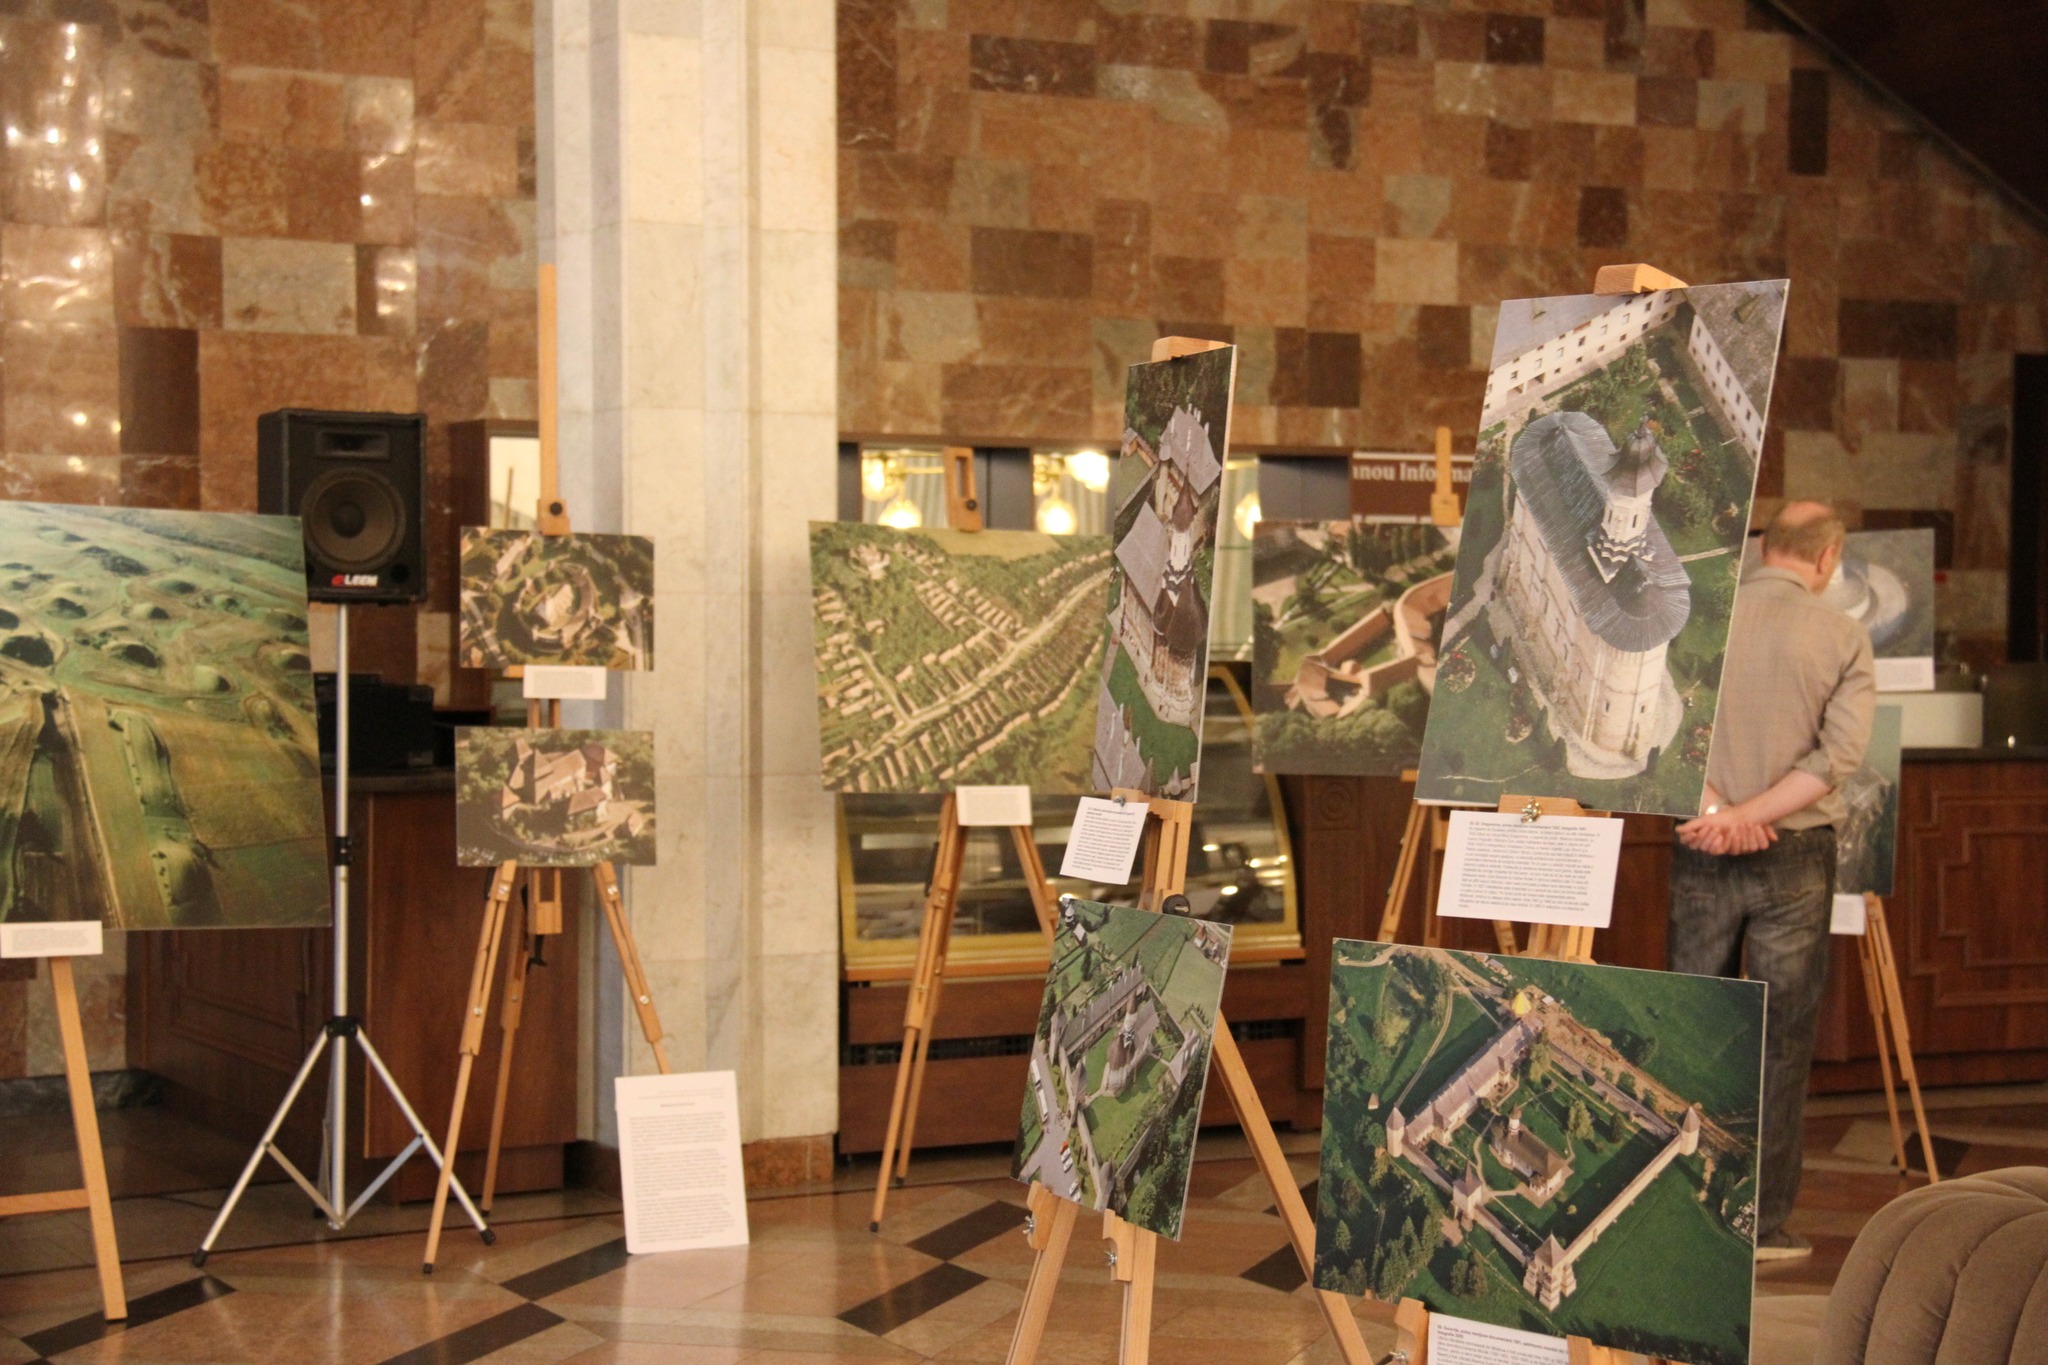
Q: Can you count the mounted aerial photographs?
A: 11